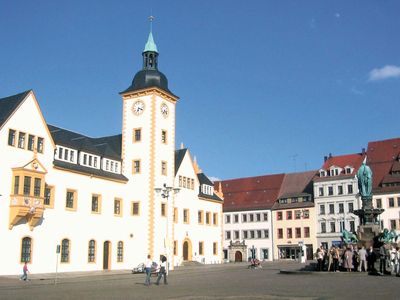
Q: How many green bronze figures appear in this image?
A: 3